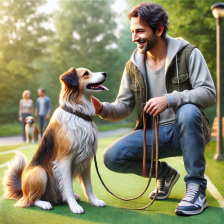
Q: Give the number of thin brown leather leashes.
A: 1